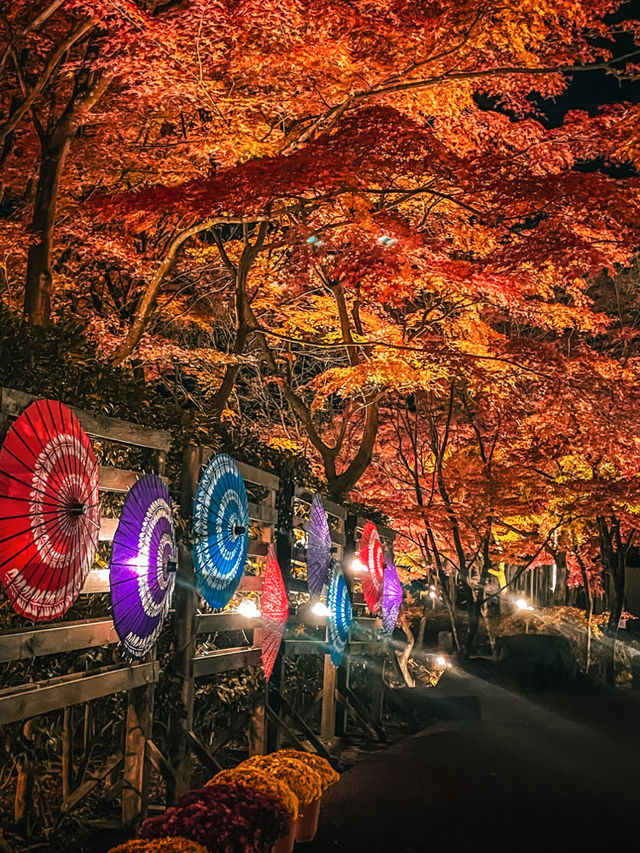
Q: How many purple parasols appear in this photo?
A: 3